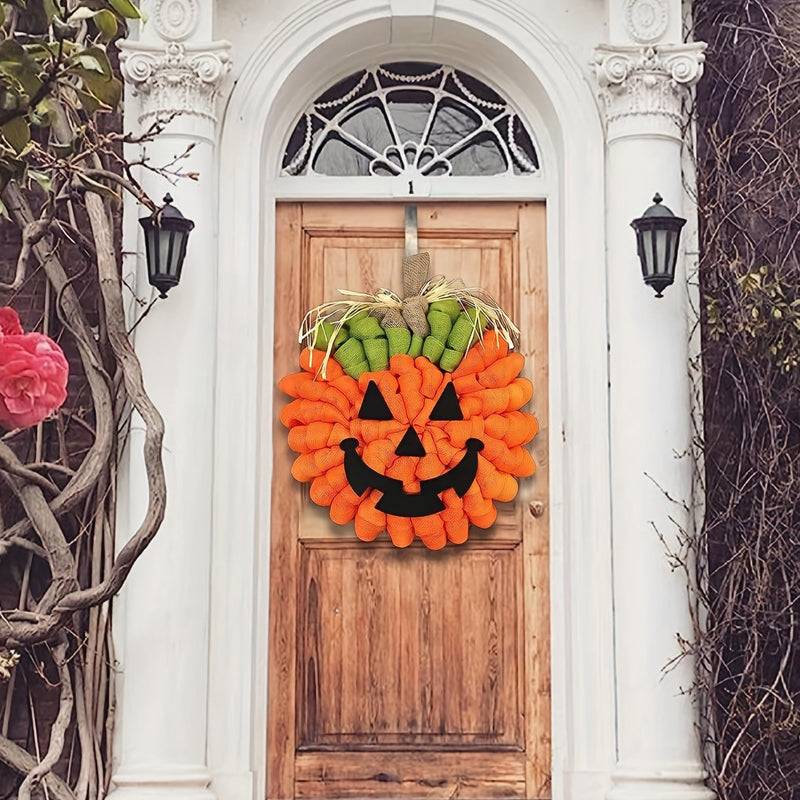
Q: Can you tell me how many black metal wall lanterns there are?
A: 2